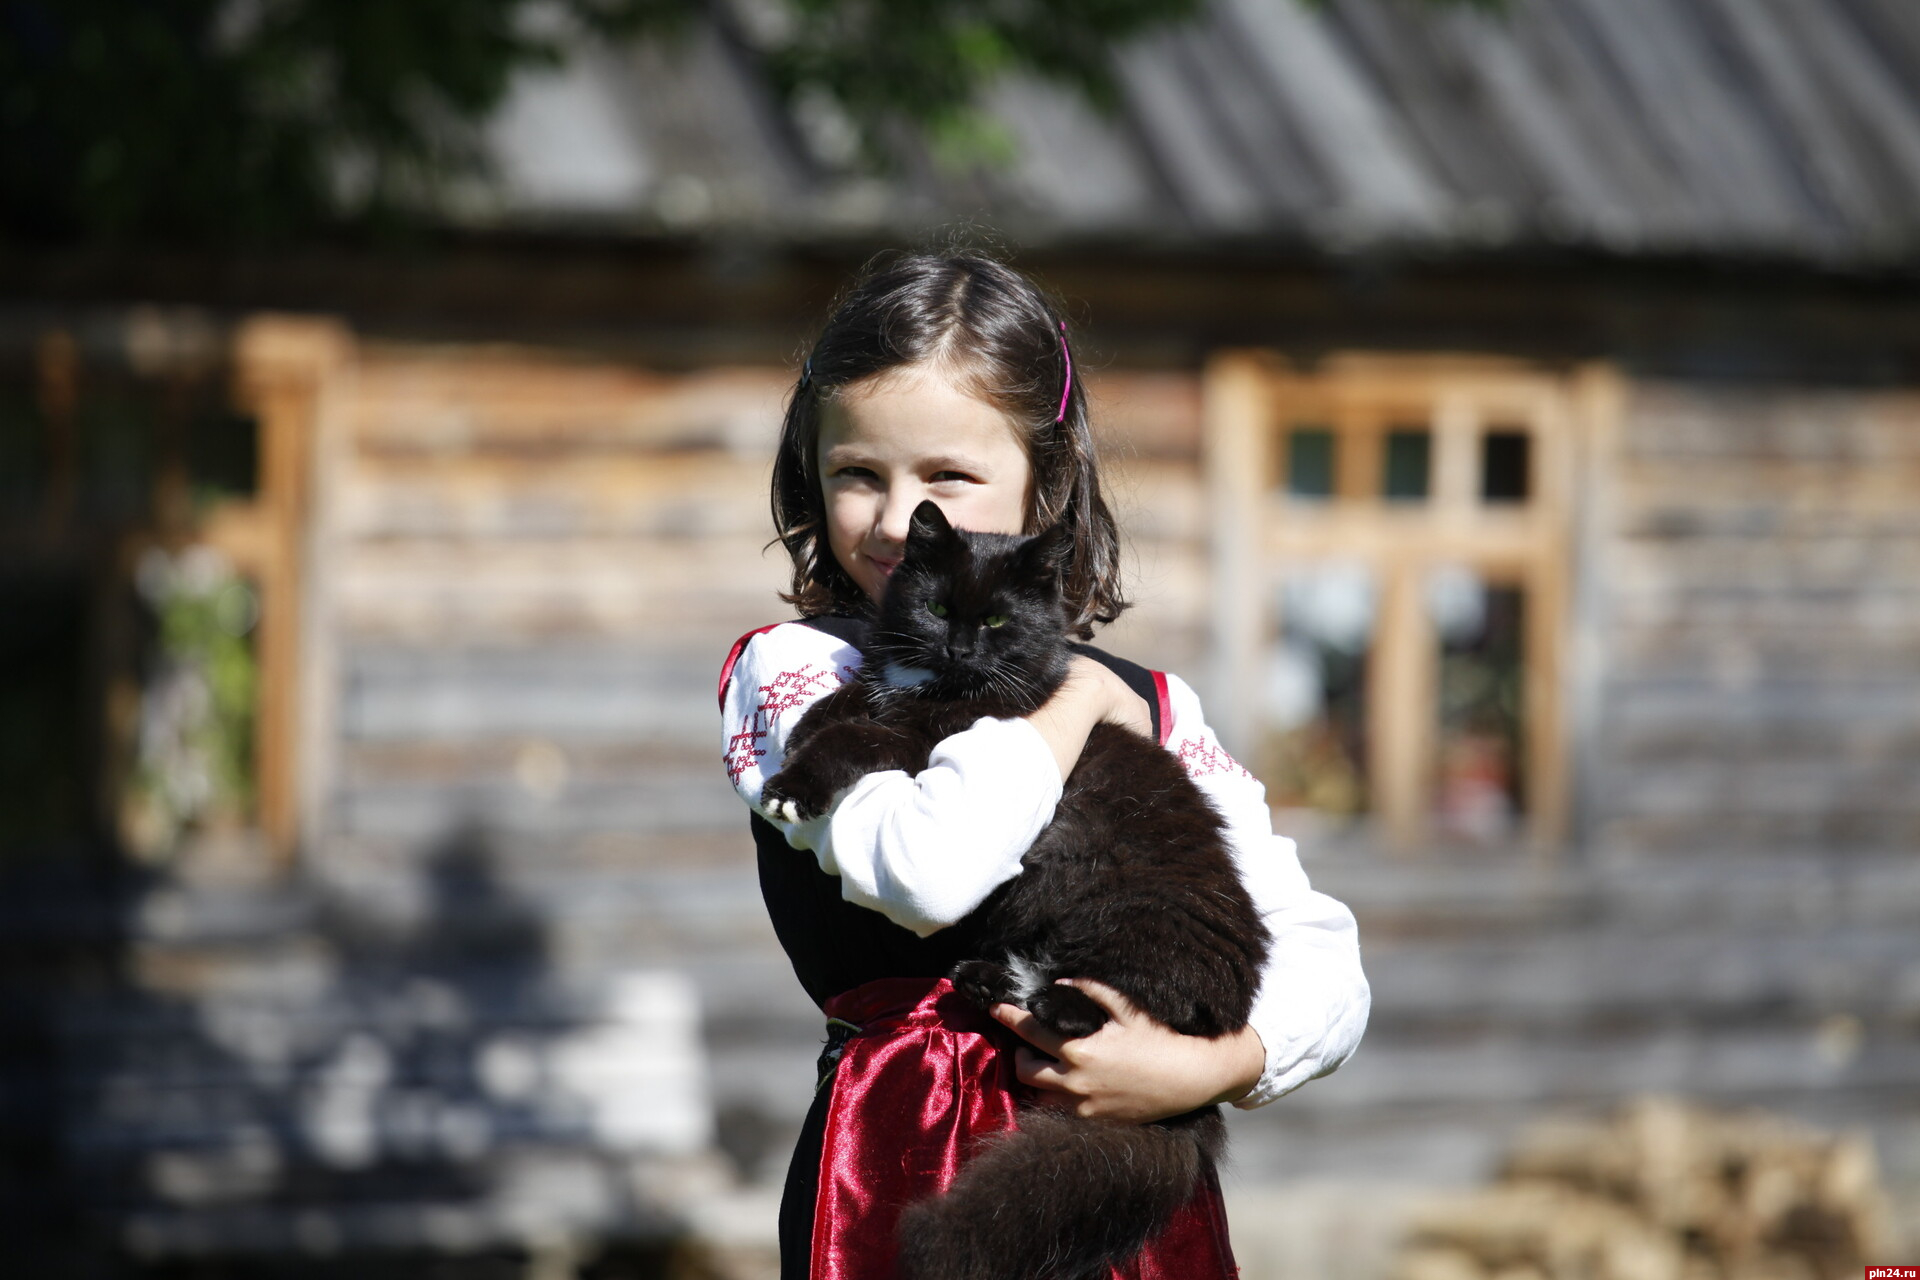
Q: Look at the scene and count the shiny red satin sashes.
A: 1